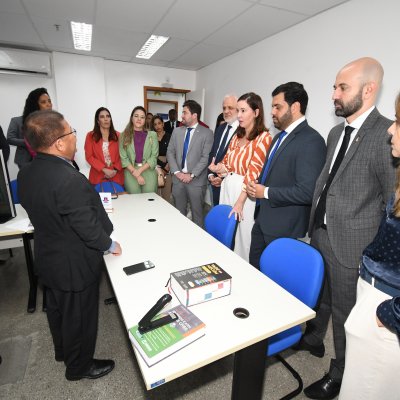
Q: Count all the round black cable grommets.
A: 3